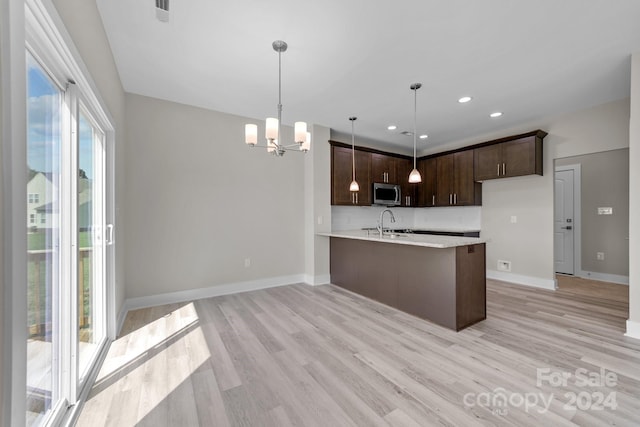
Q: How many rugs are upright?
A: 0